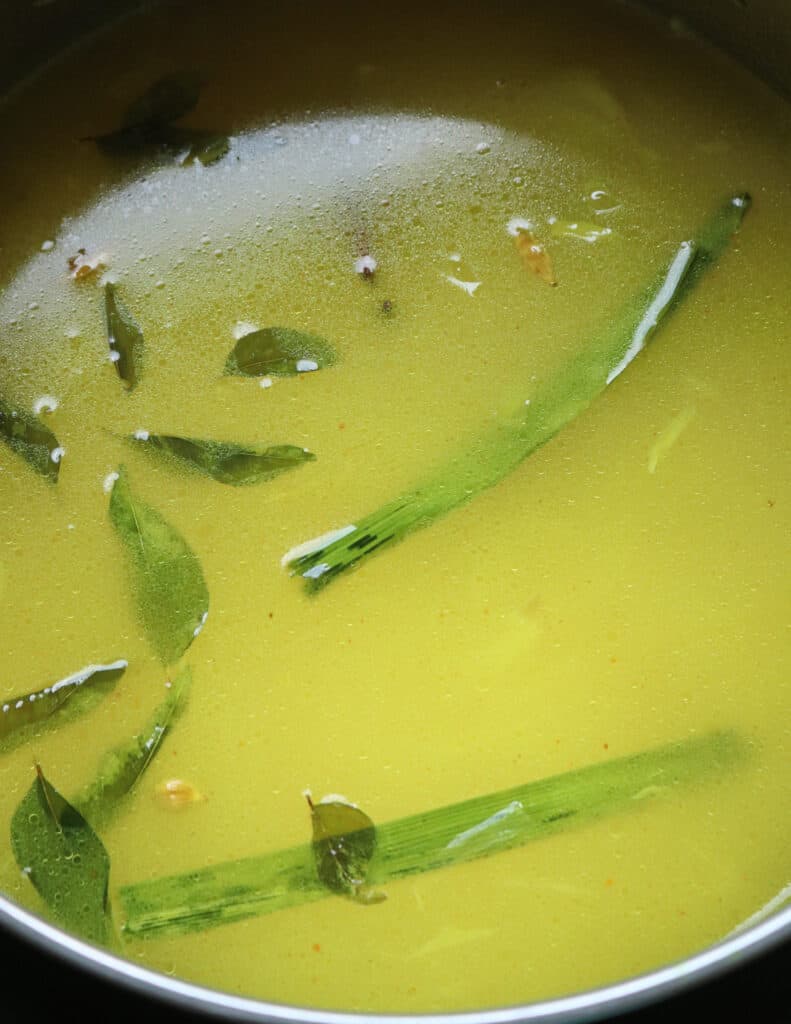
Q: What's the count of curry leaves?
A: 11